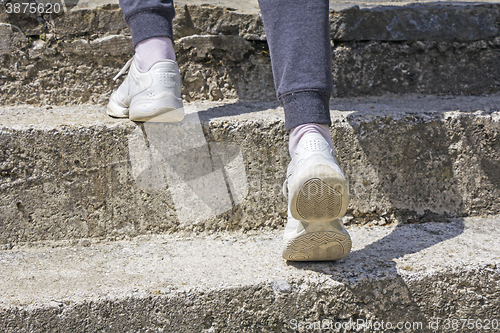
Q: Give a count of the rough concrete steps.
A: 3